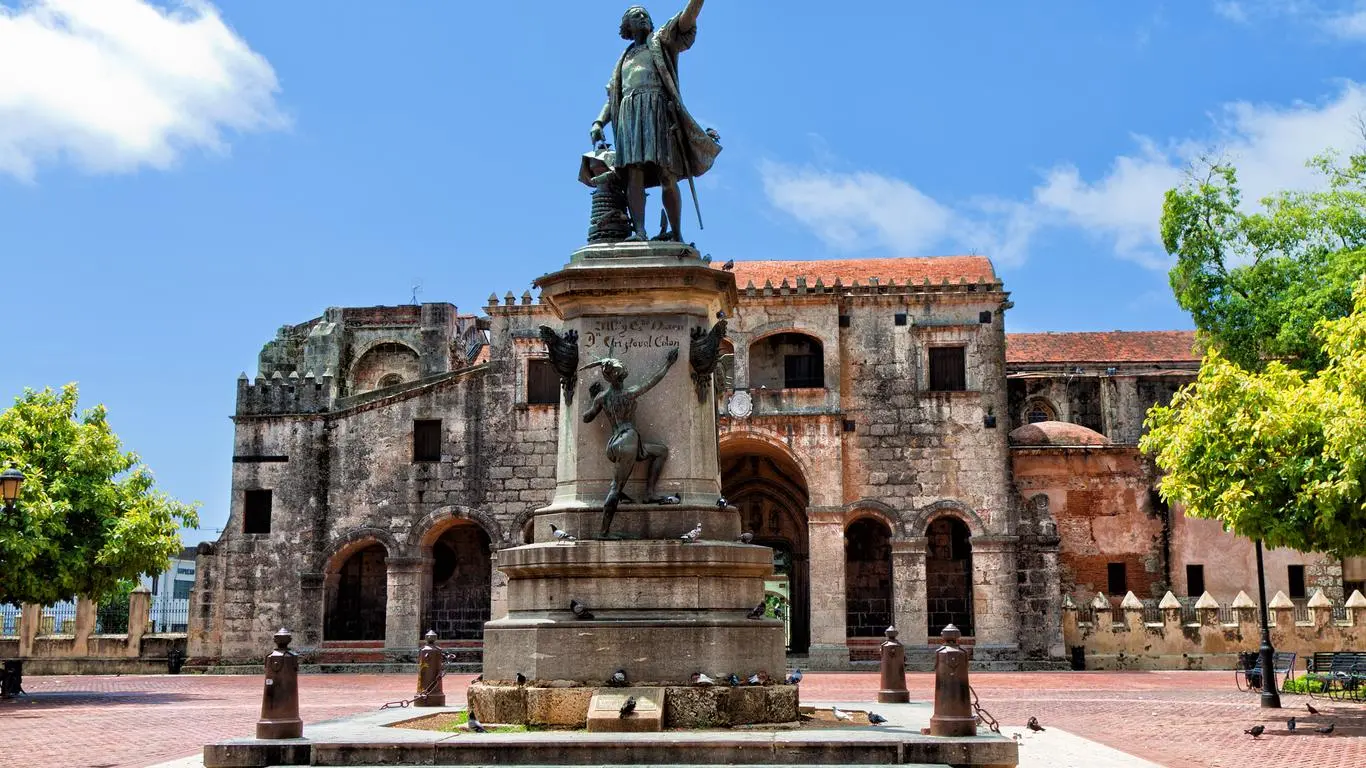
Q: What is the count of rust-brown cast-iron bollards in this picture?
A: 4